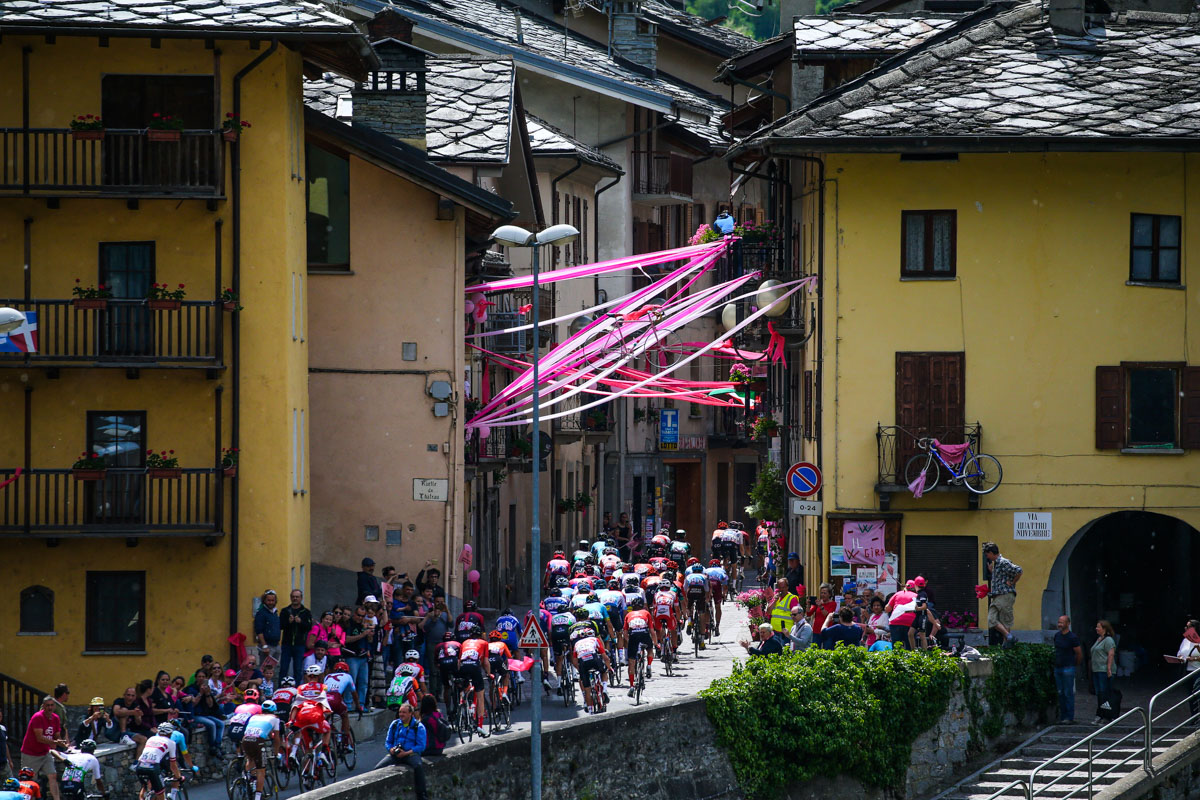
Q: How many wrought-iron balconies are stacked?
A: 3